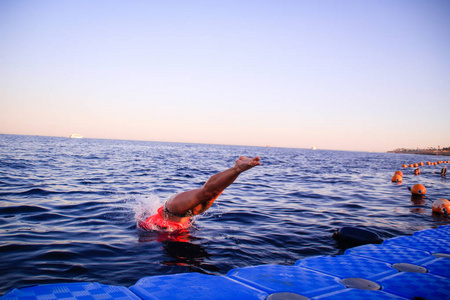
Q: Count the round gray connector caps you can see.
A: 4